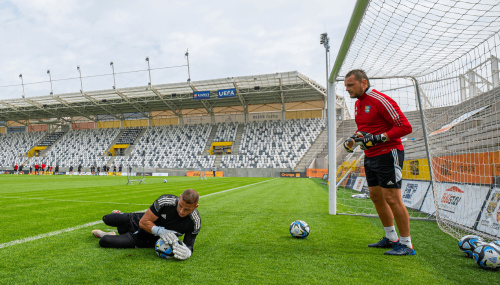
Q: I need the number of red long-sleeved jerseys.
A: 1